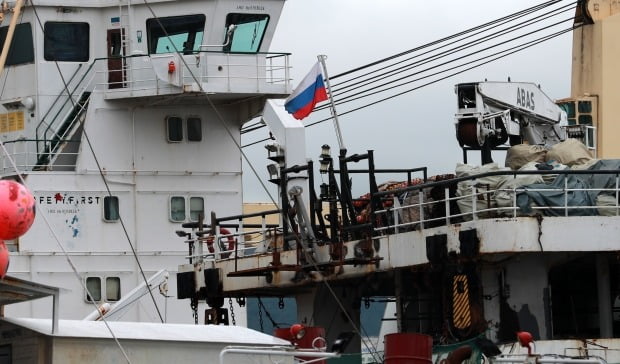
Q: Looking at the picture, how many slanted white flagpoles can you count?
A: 1